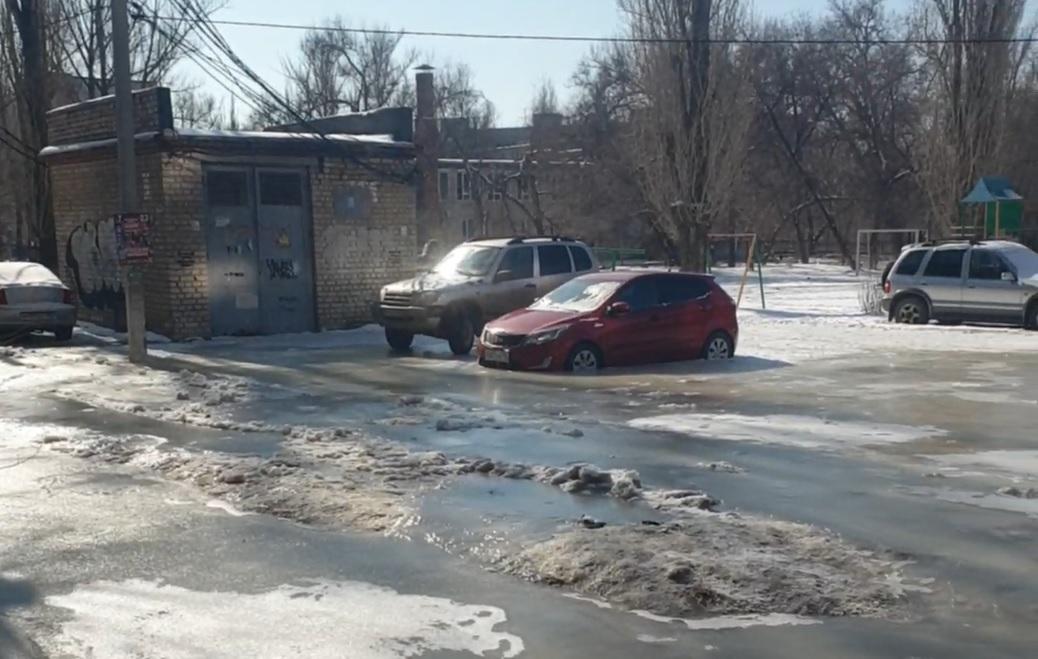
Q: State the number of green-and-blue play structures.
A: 1